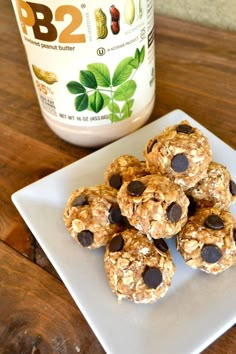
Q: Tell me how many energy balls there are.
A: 7